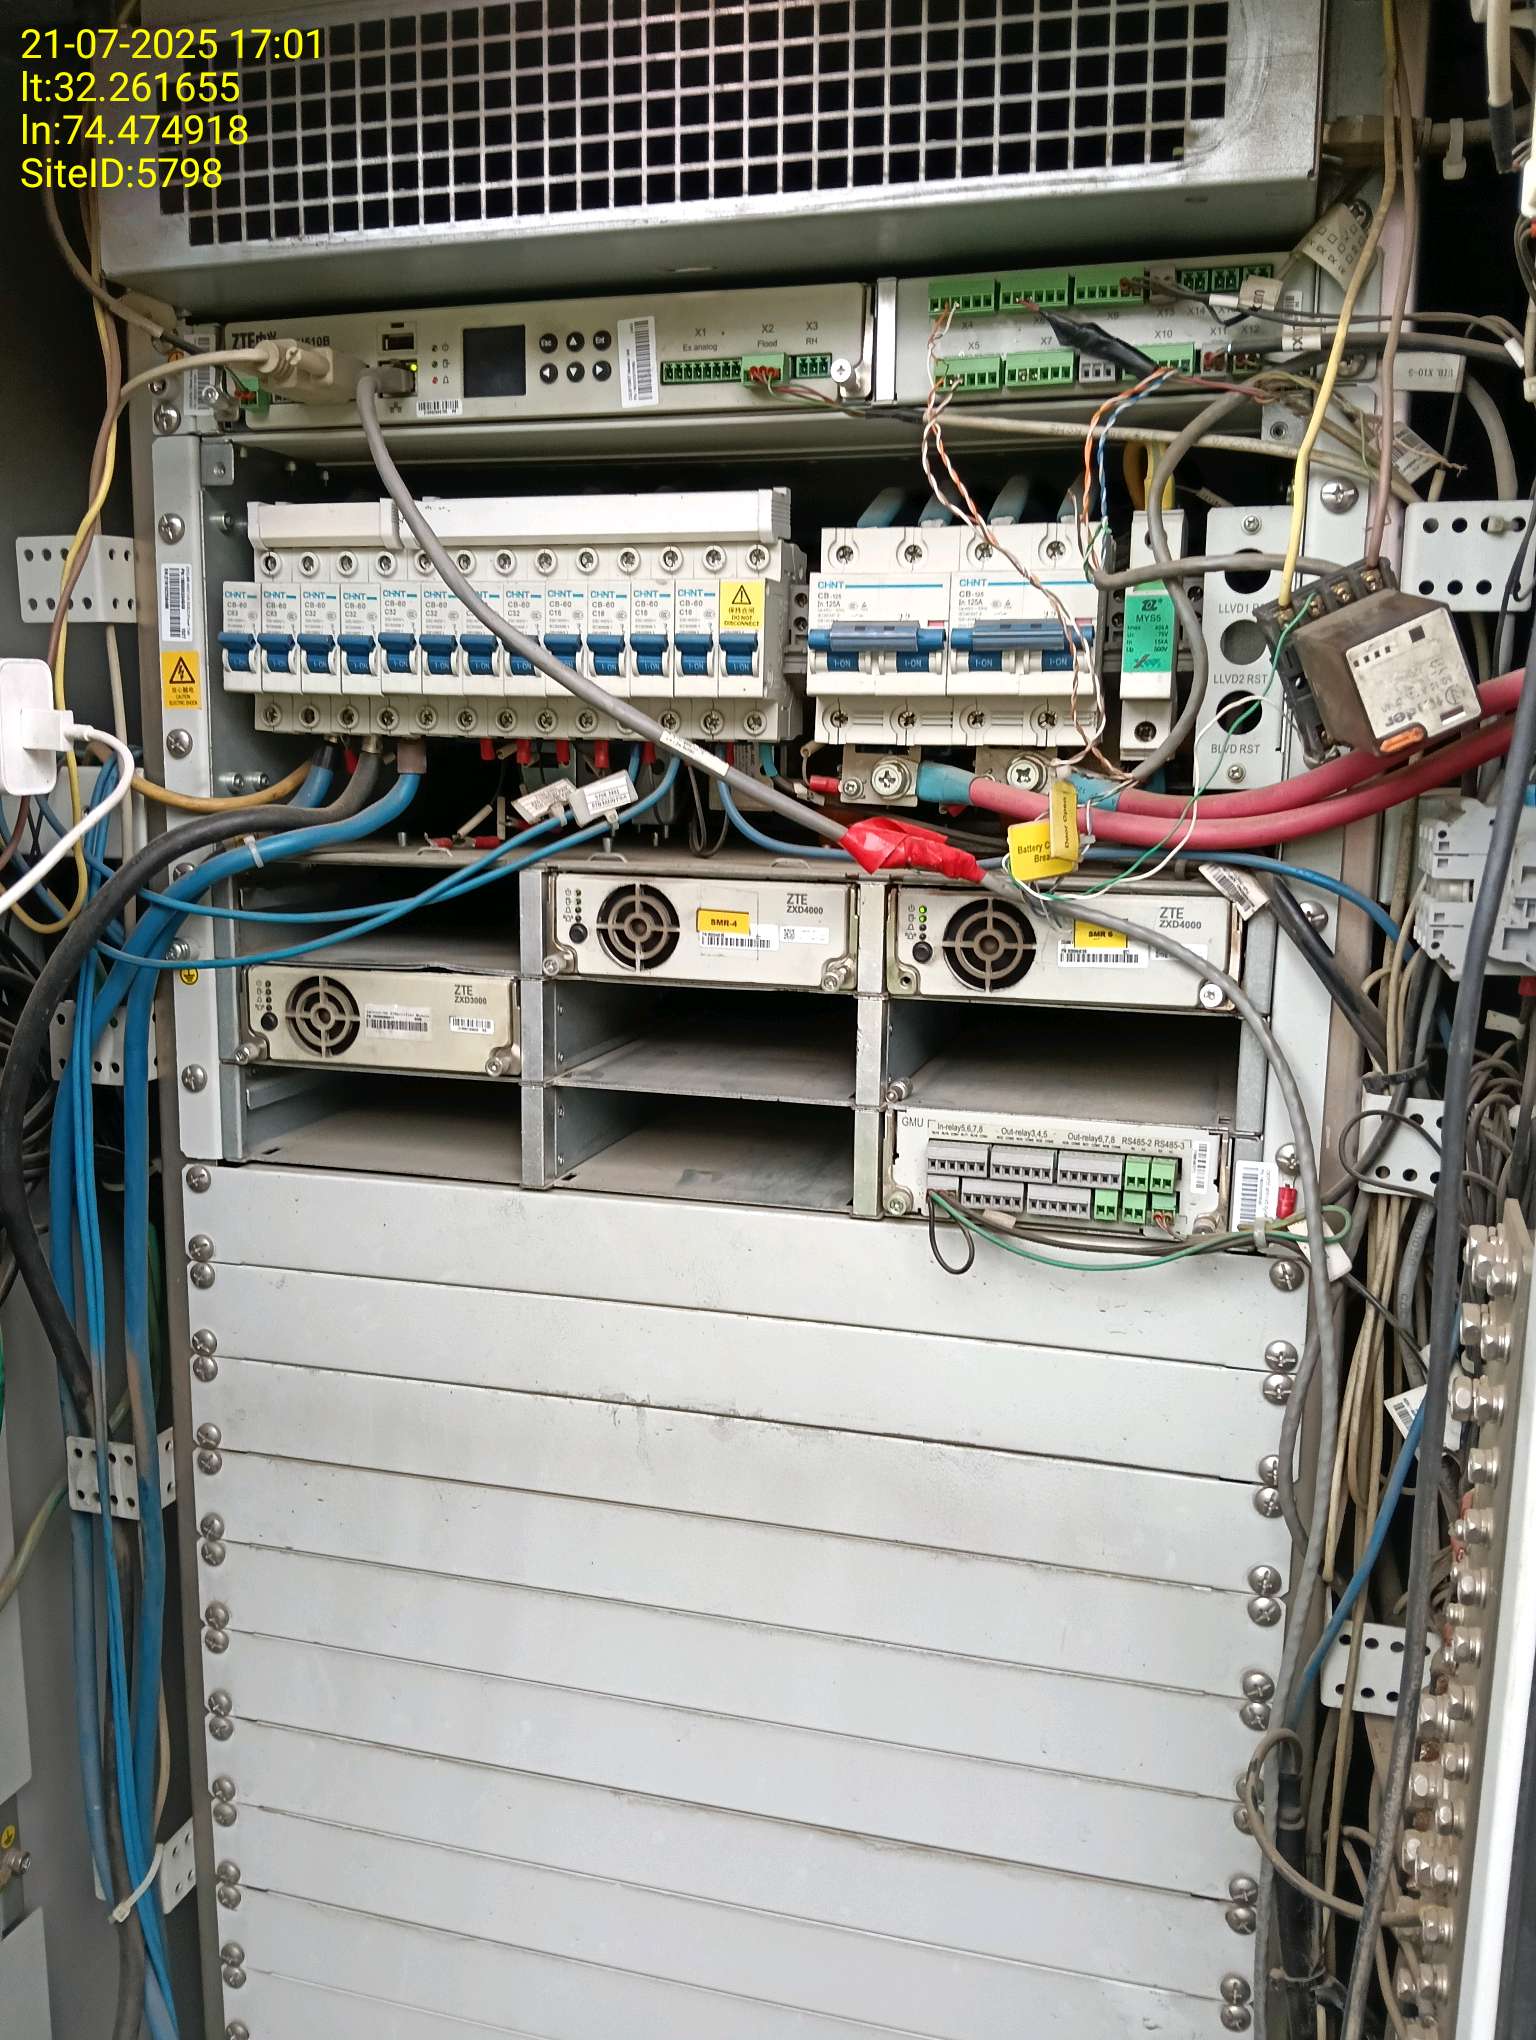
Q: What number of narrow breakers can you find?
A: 13